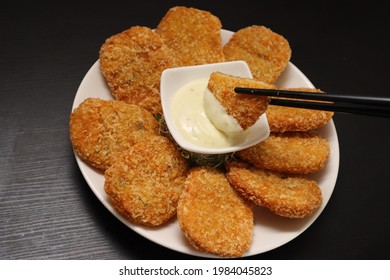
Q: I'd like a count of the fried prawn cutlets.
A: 10